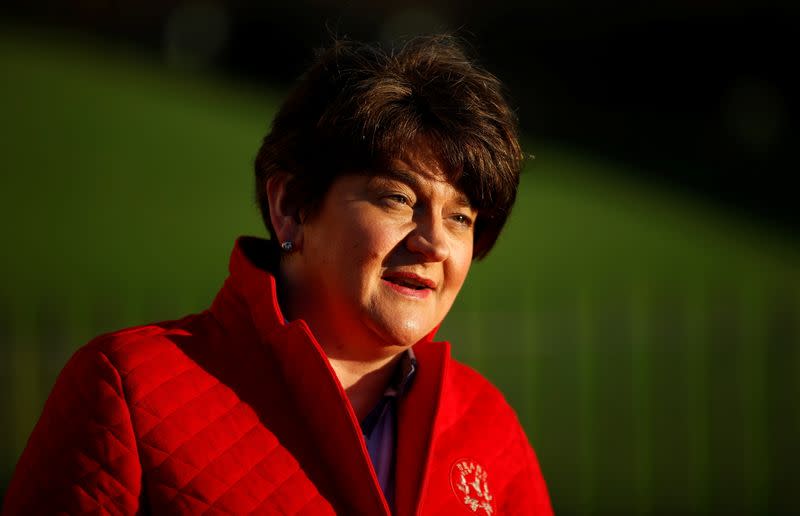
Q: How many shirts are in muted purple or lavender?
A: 1